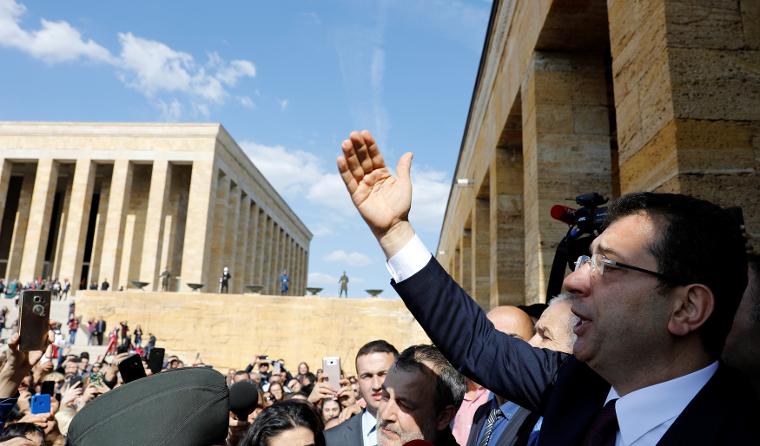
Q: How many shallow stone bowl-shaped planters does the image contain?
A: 5